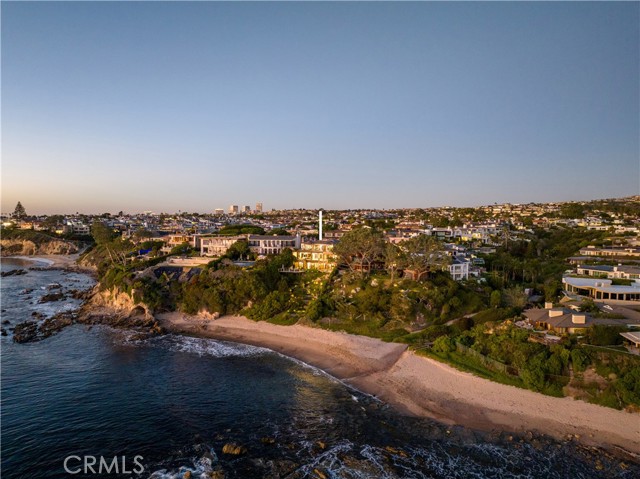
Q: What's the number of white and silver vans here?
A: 0